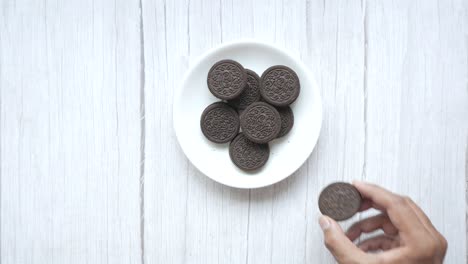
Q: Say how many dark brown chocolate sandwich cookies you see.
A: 8